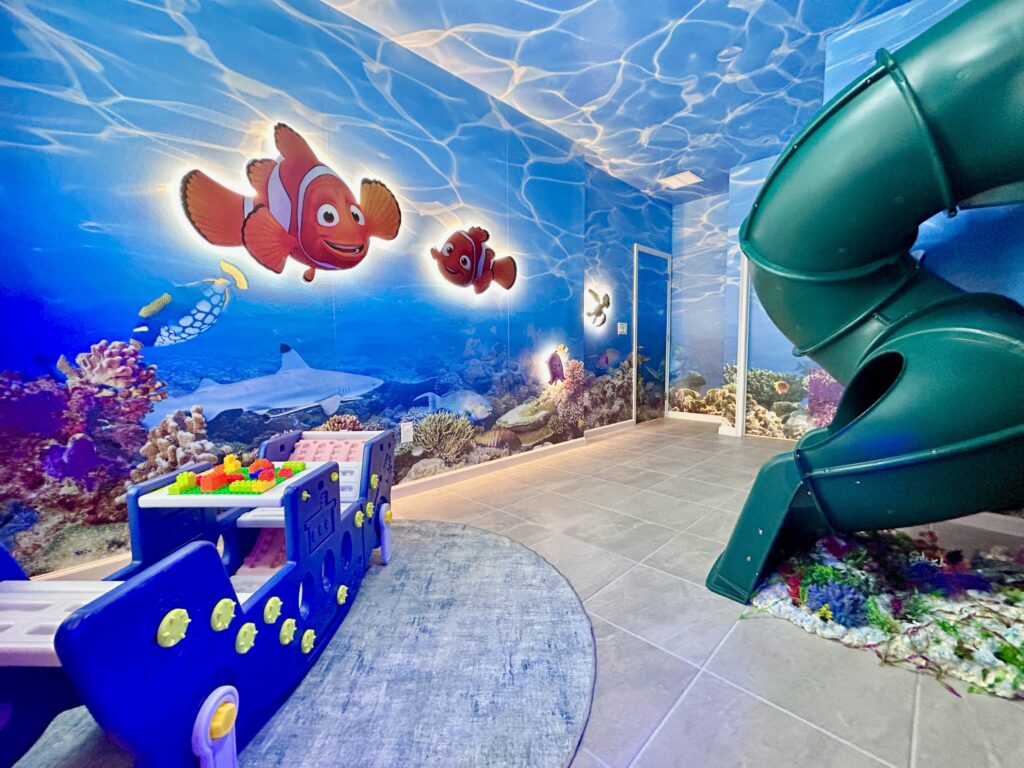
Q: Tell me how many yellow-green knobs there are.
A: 12